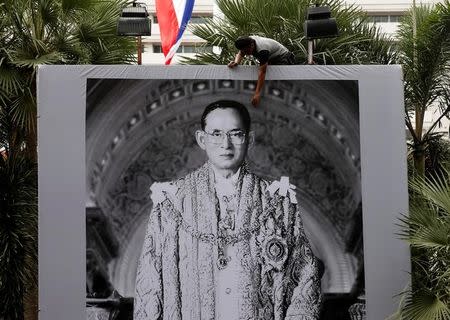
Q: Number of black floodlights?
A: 2